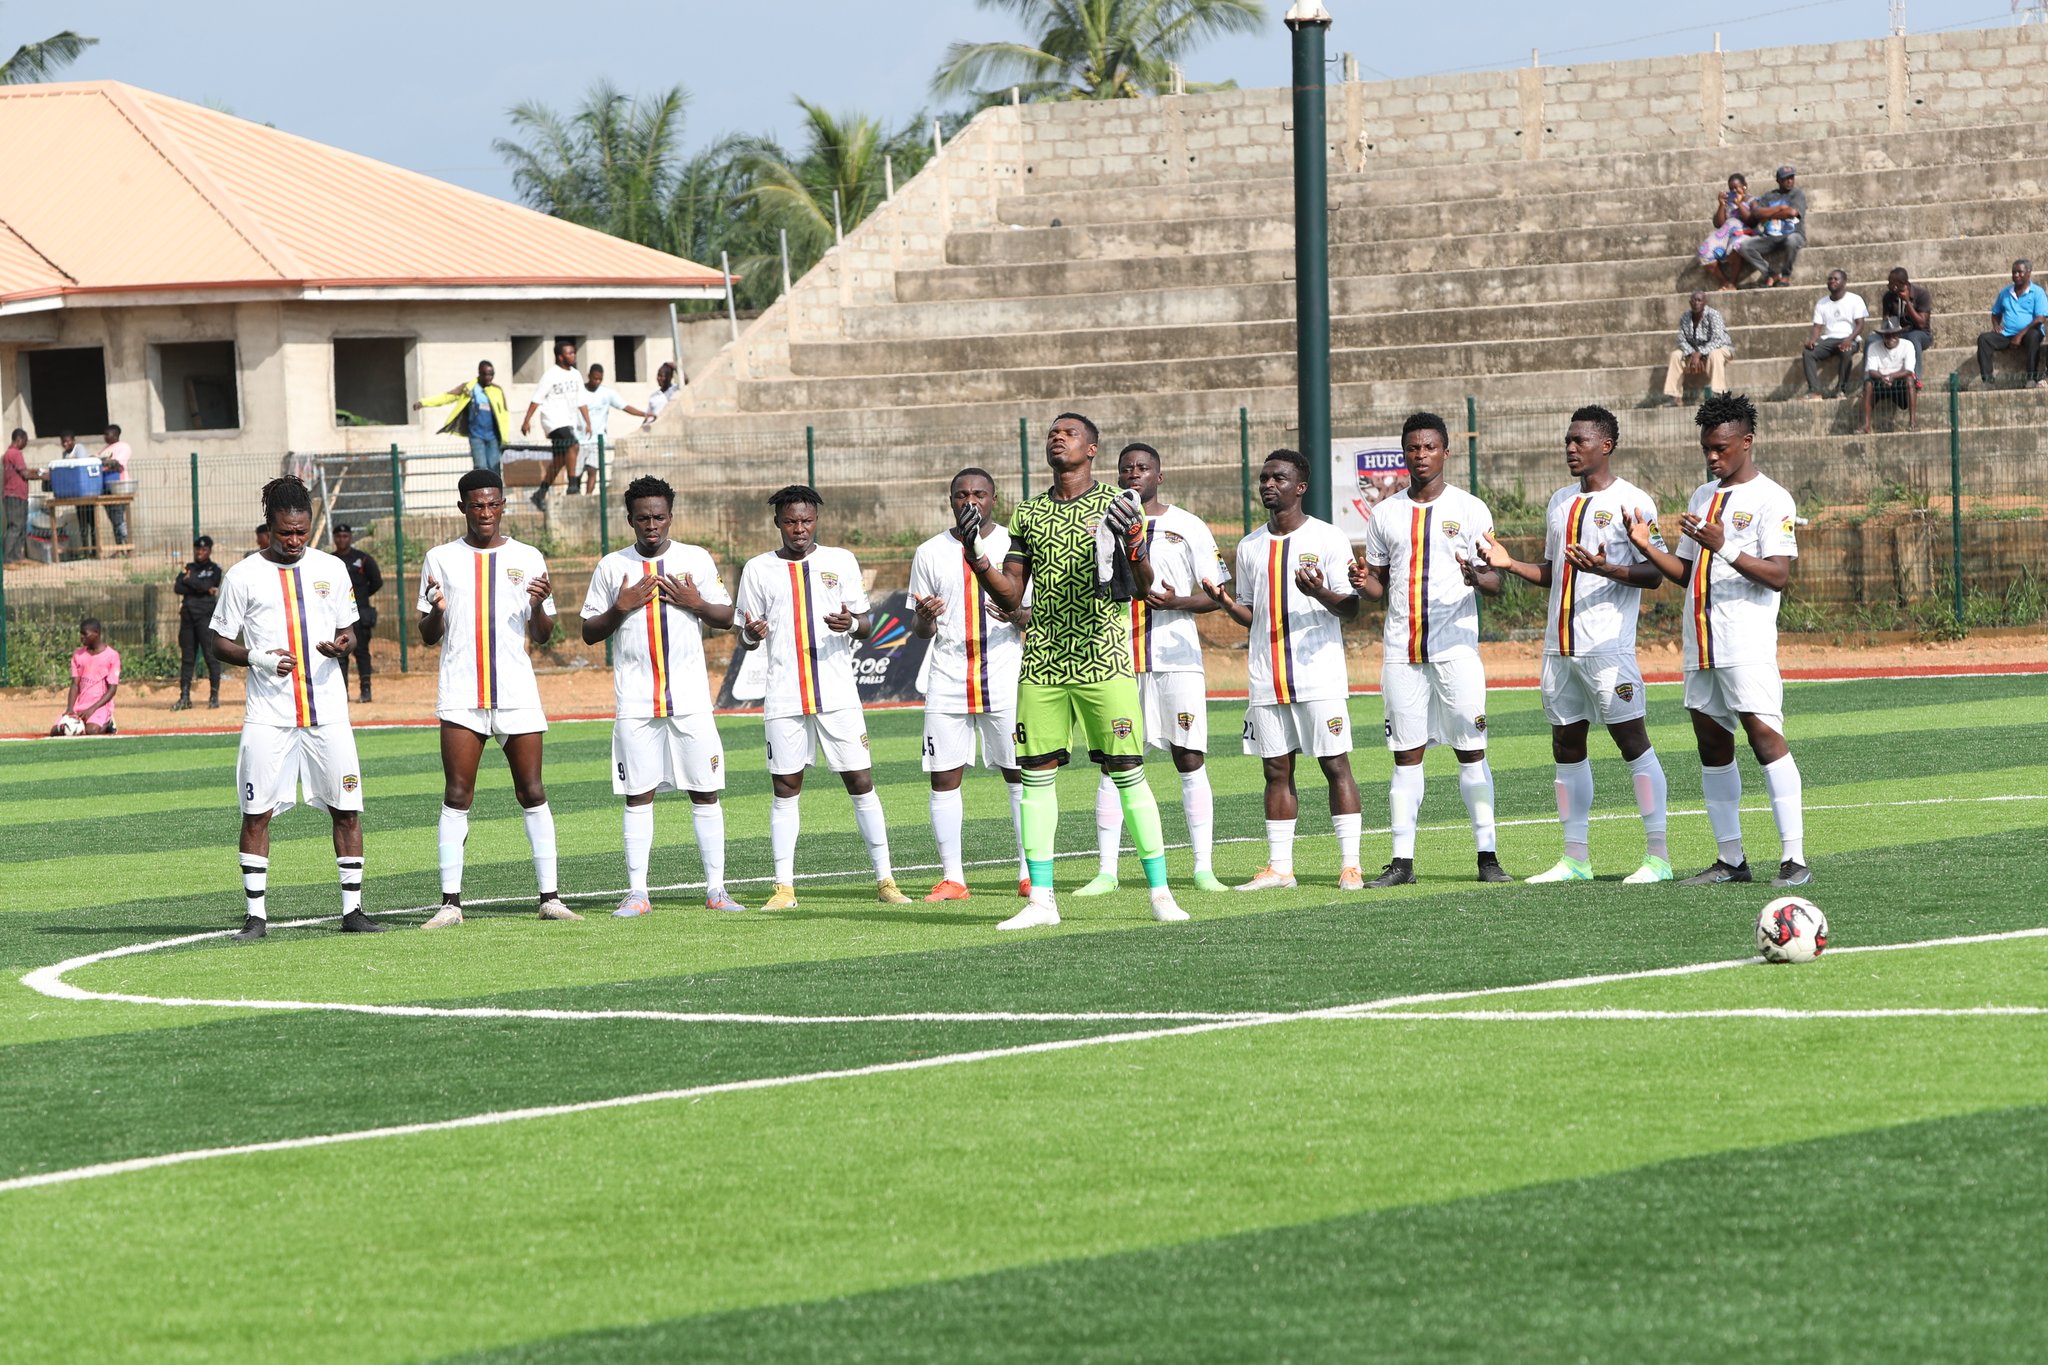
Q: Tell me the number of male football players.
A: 11